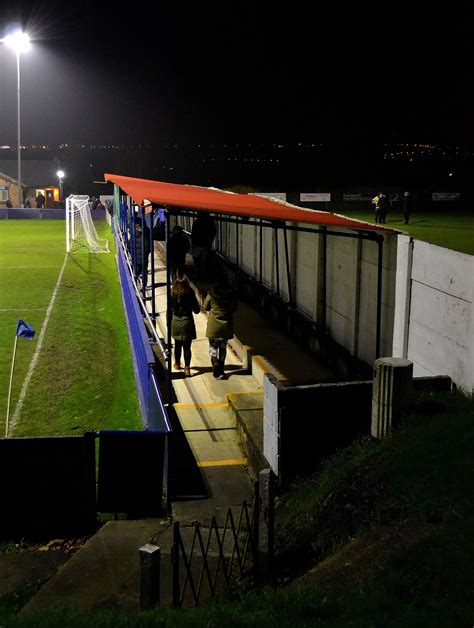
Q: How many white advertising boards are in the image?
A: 2